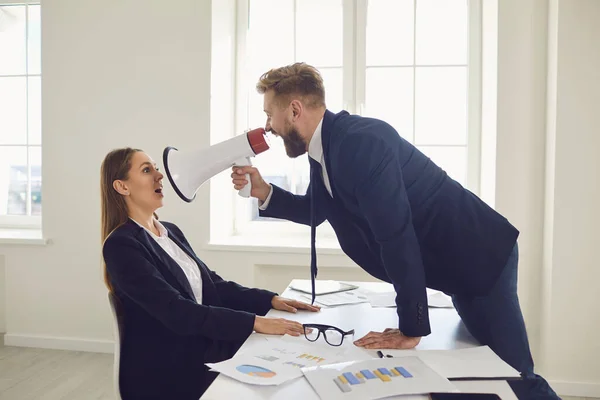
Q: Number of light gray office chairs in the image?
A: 1